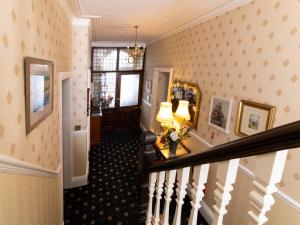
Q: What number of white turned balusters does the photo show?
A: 7